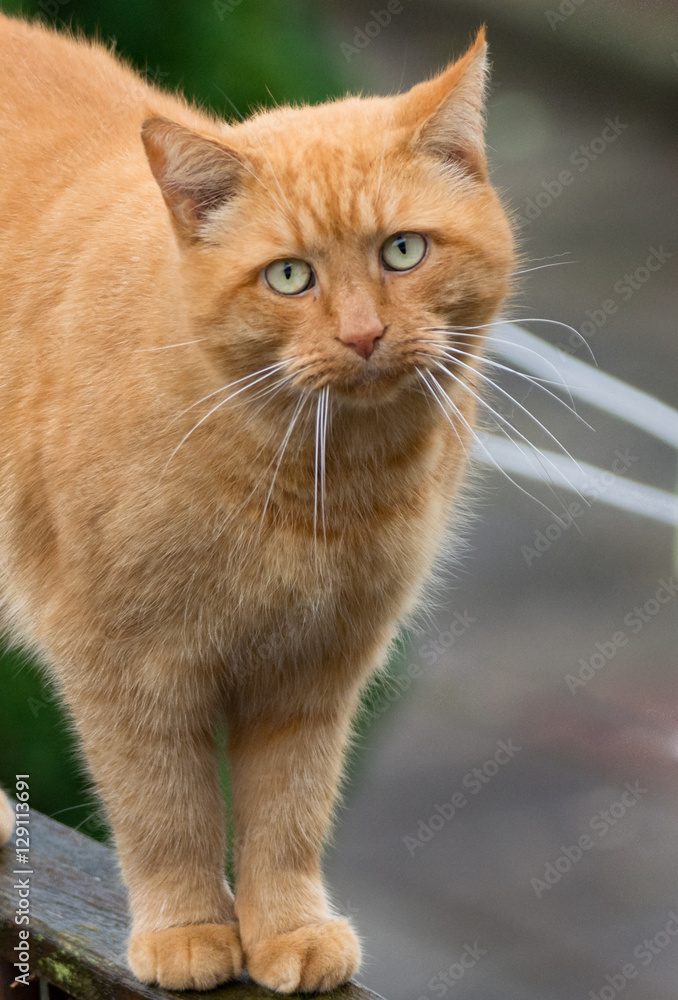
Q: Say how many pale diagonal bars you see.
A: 2